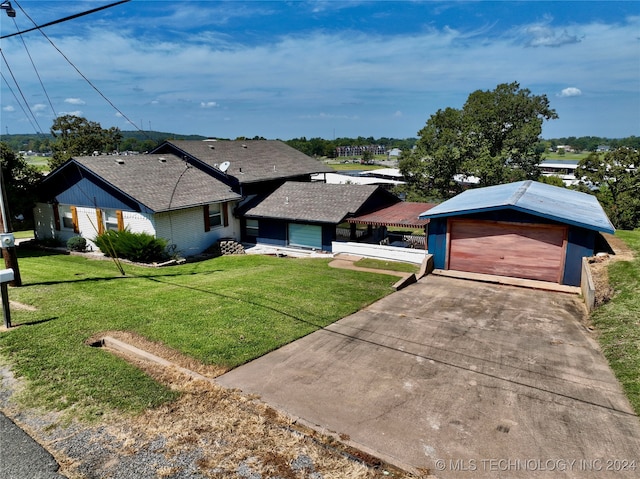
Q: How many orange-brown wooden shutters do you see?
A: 6